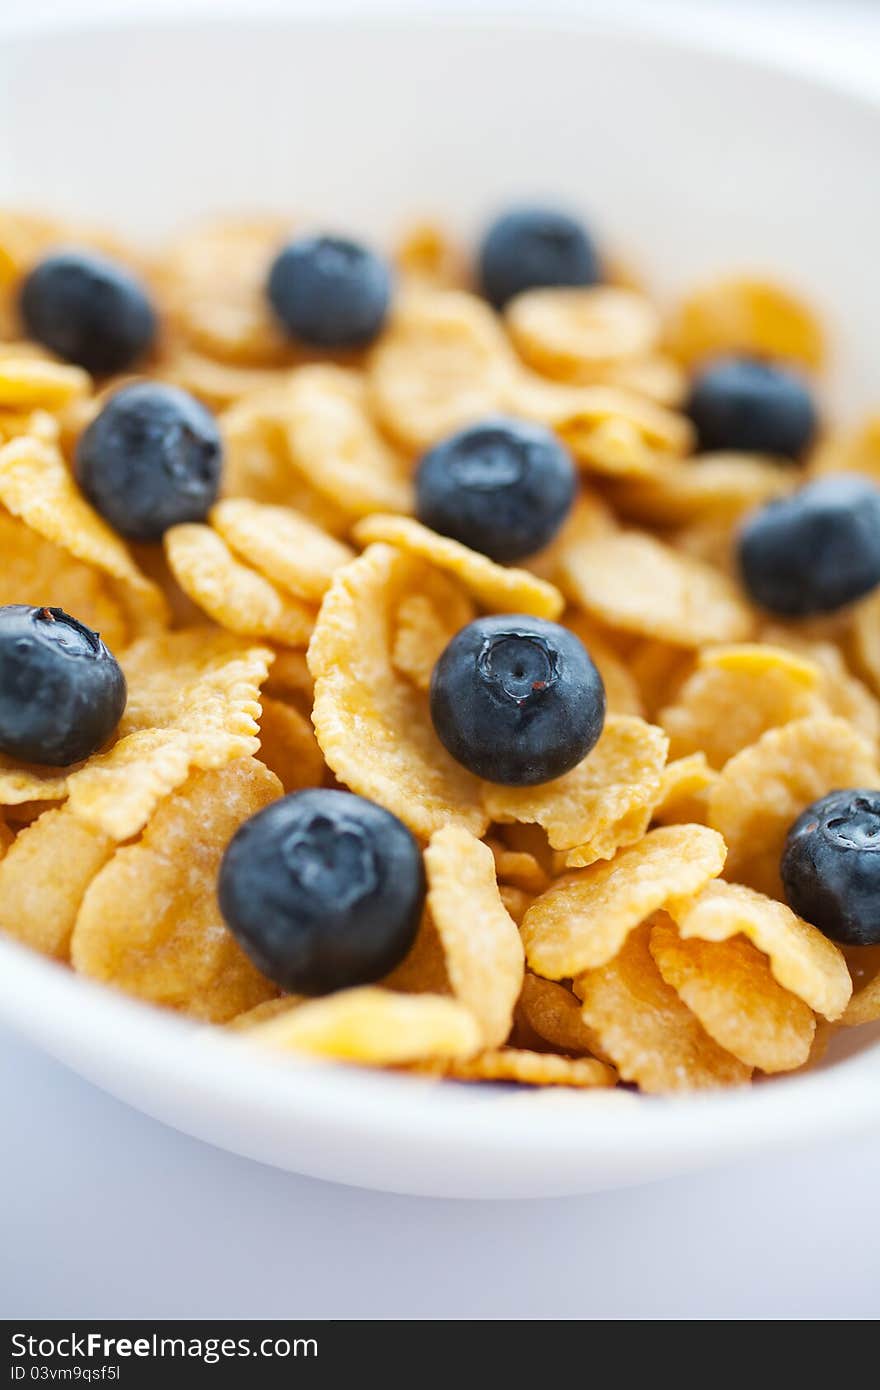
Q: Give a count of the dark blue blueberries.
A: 11